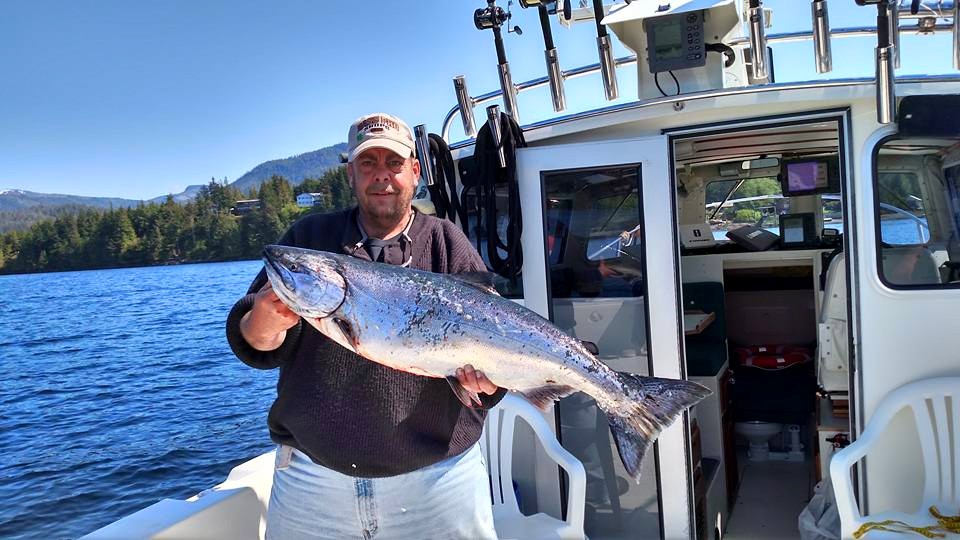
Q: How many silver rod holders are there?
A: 11